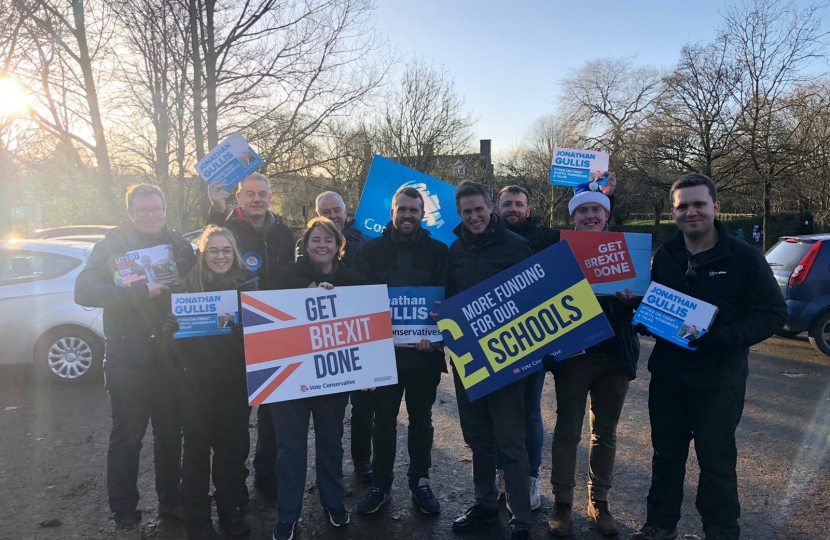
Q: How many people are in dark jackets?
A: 10